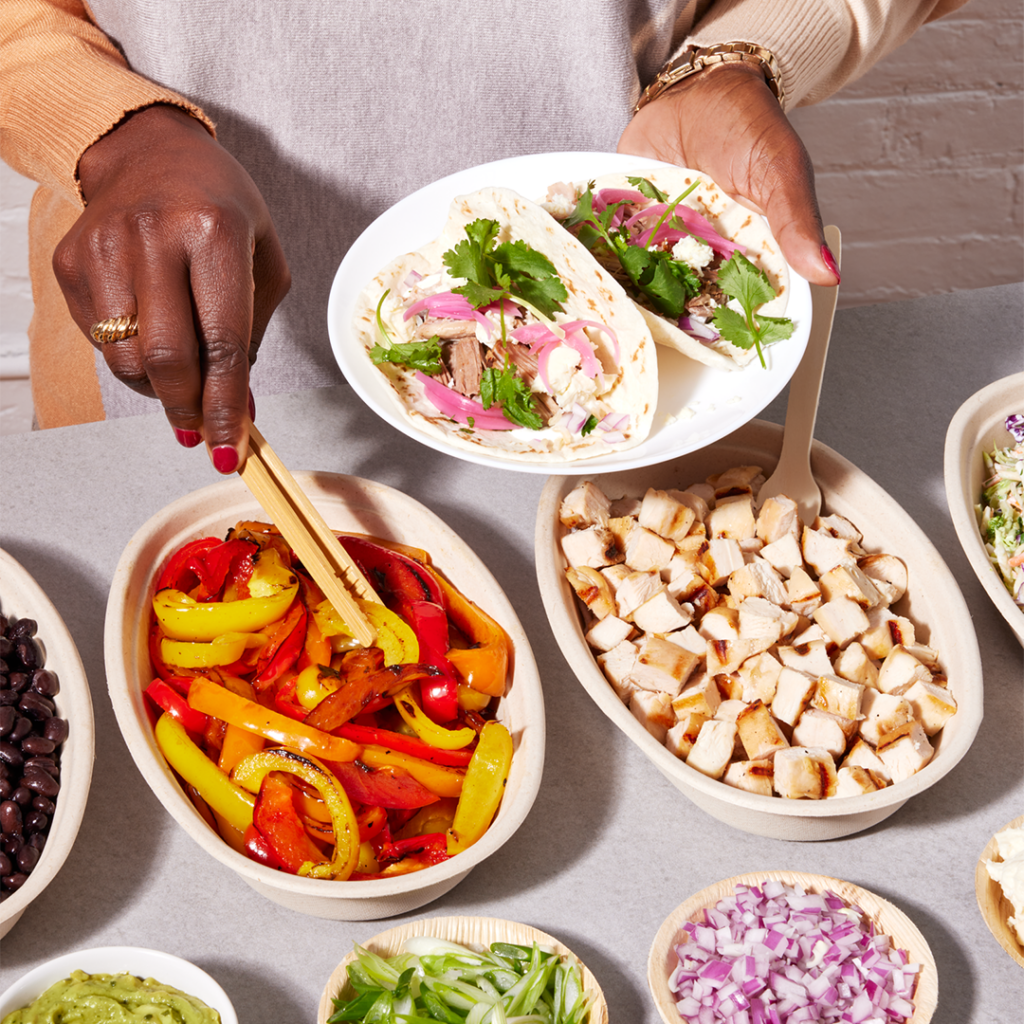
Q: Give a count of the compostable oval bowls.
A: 4